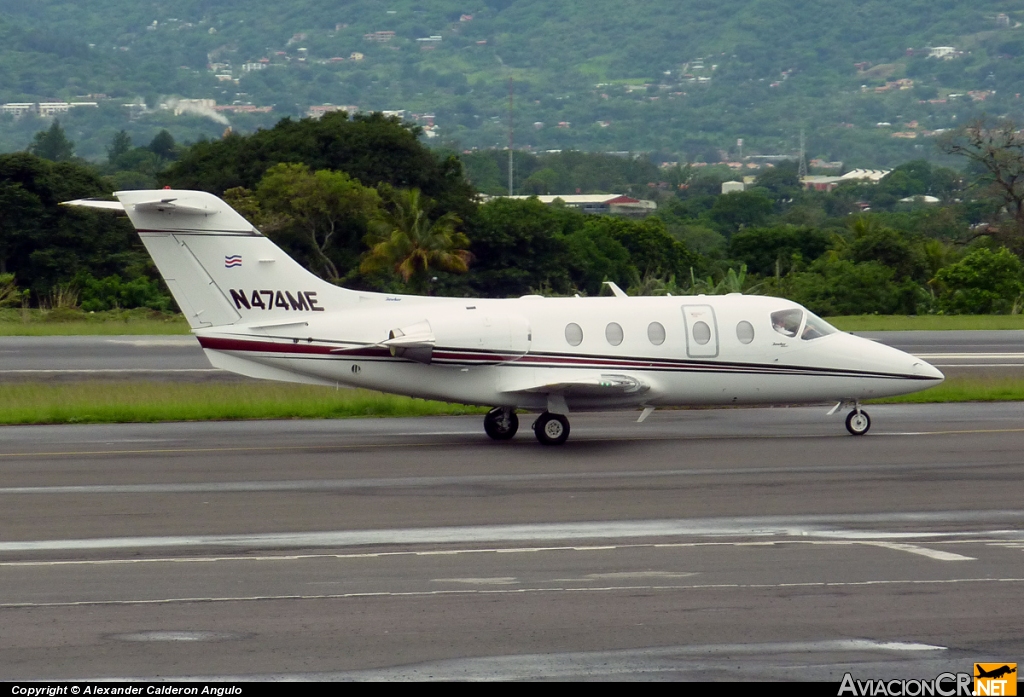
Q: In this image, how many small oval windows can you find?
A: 5